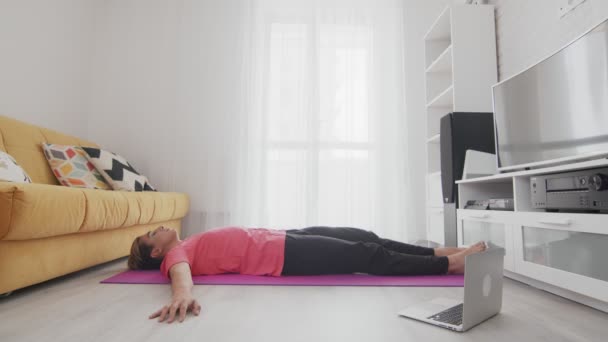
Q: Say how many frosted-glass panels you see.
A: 2